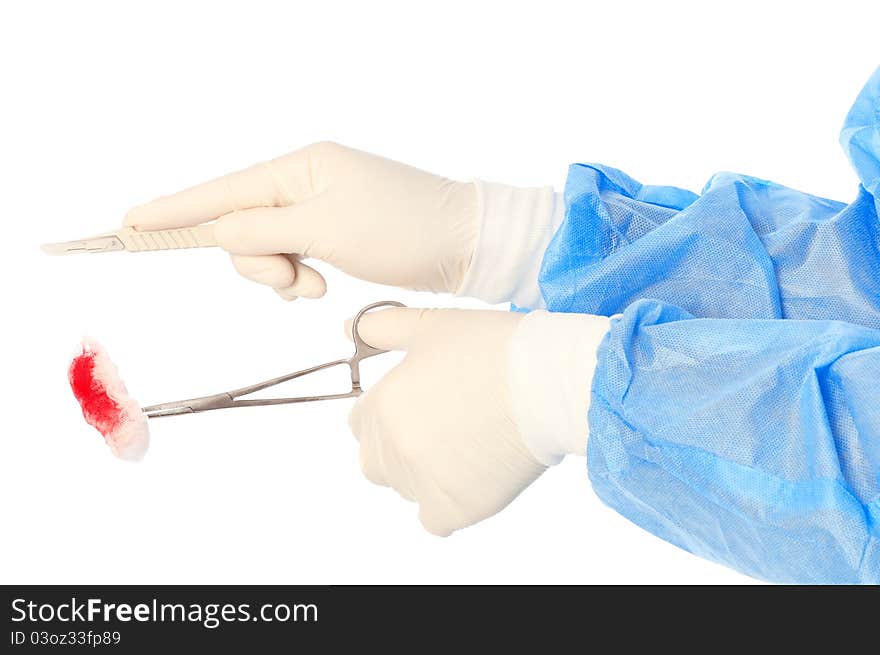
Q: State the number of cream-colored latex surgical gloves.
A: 2